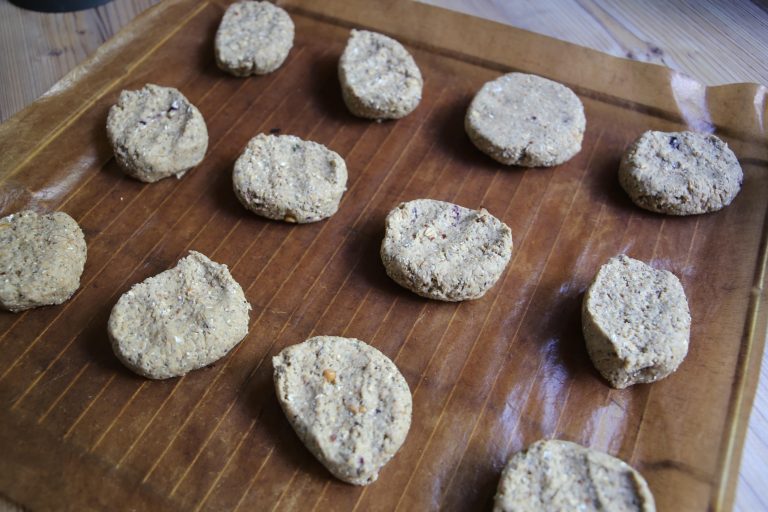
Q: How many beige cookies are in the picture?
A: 12